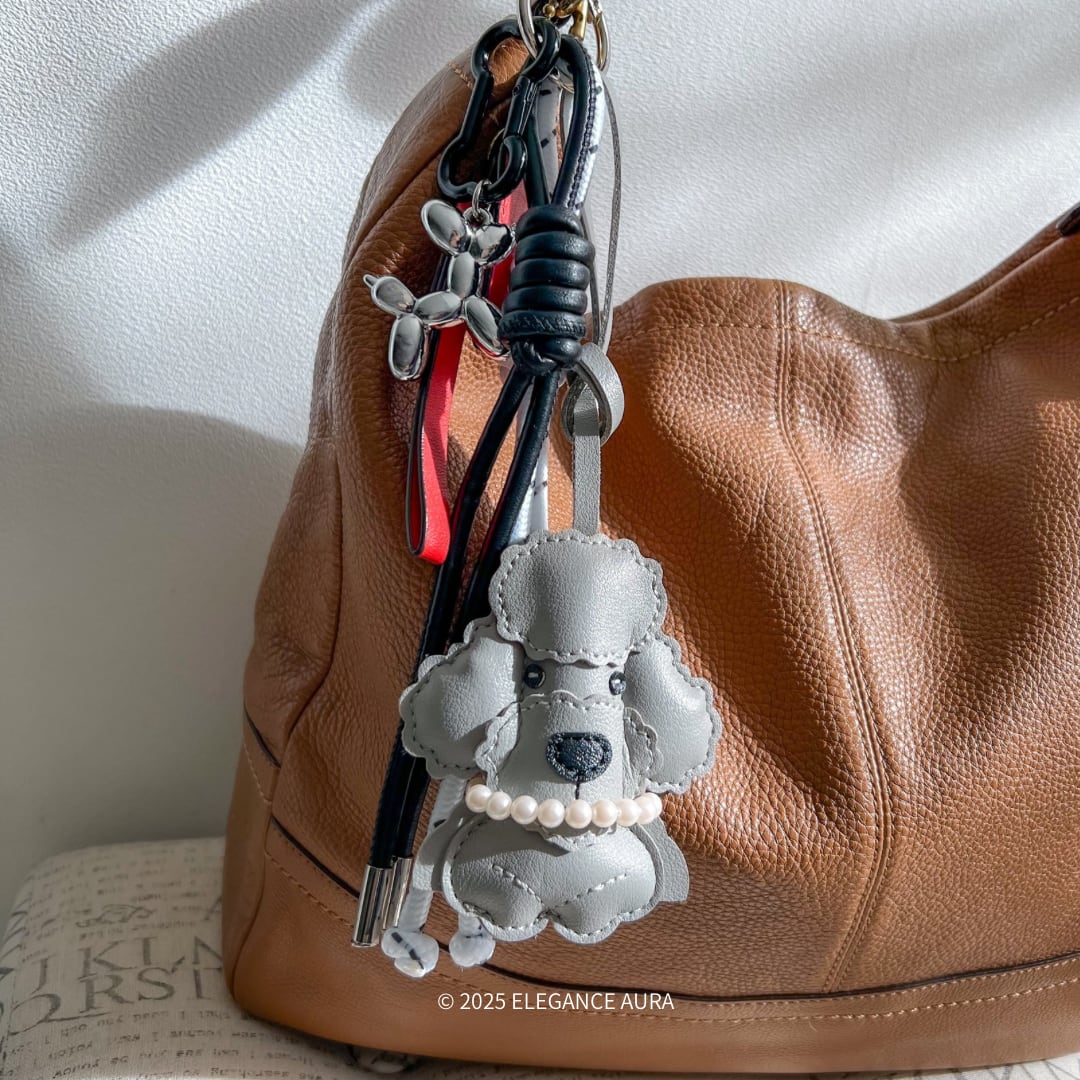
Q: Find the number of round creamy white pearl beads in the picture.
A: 9